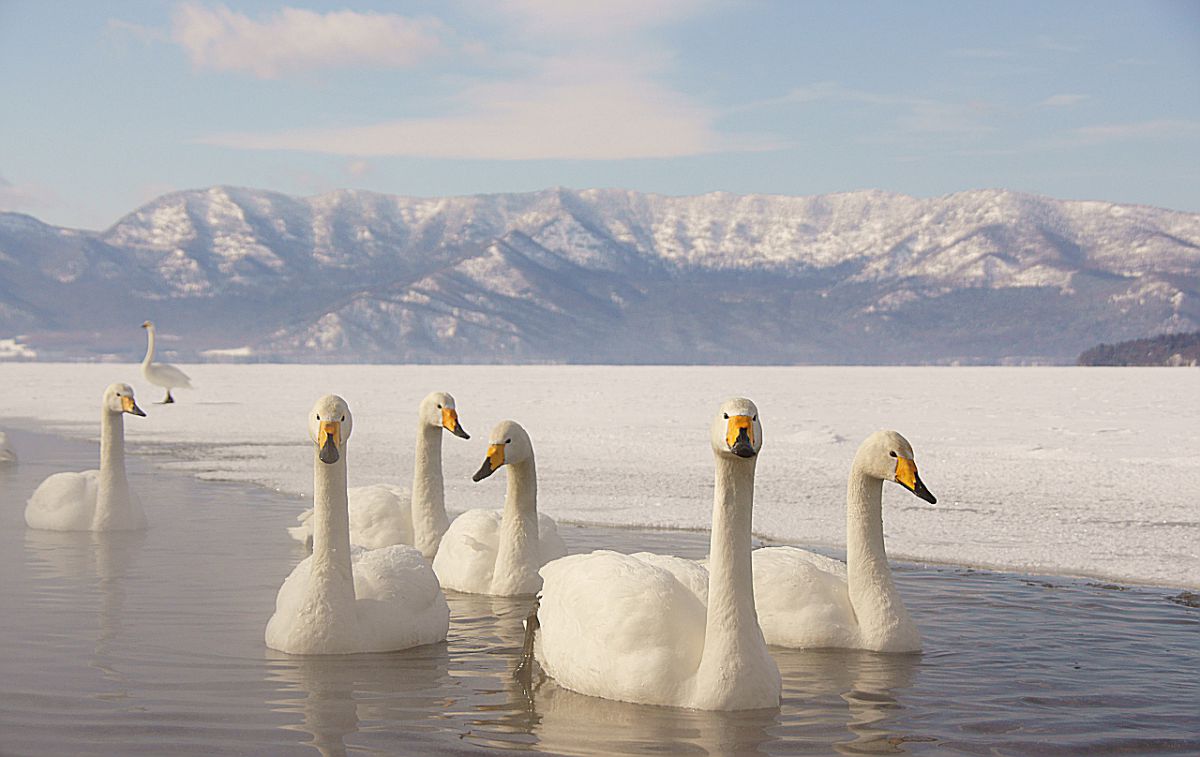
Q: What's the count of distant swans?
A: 1